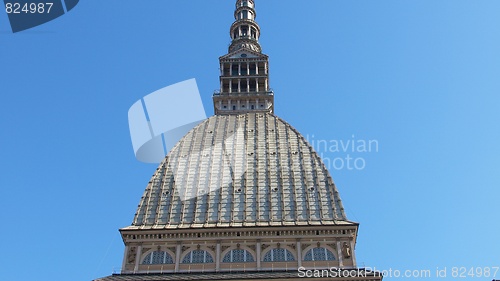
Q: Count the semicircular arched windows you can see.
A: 5